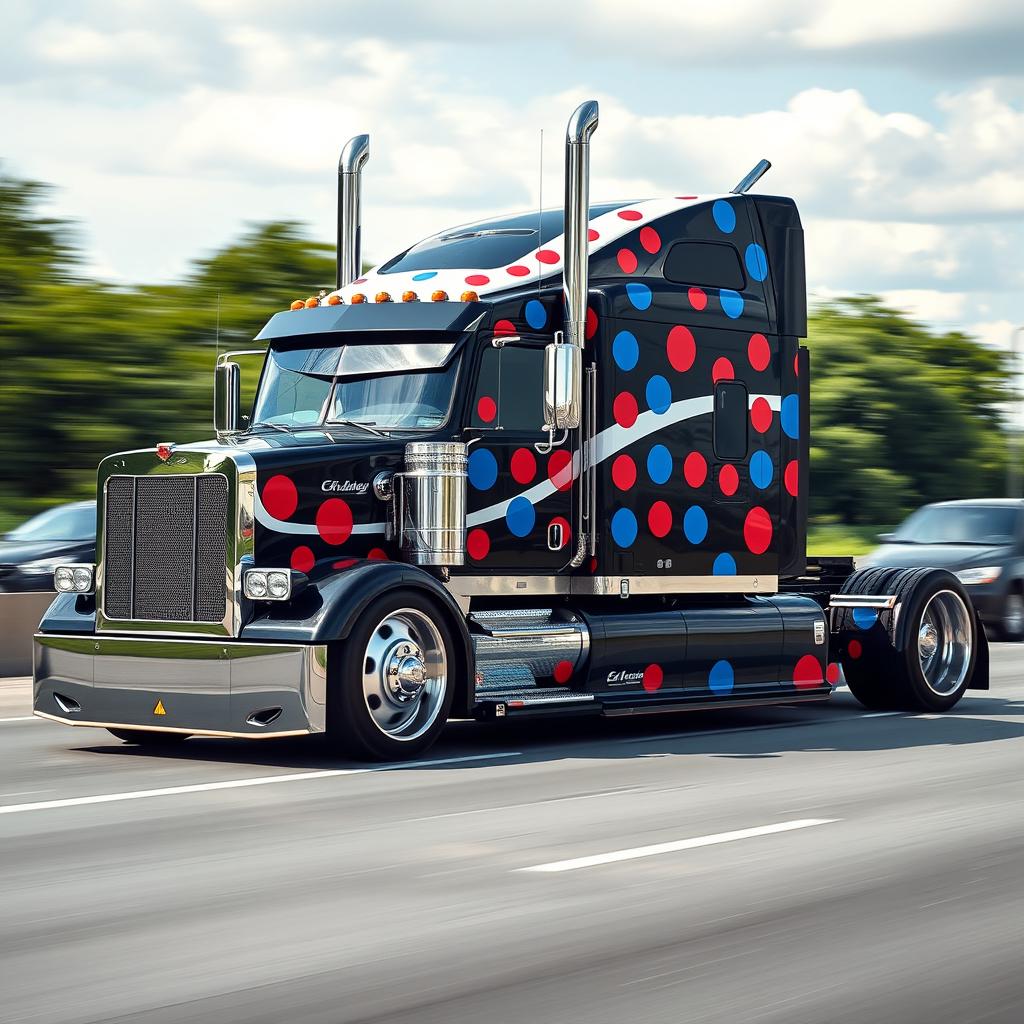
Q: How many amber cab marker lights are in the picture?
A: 8